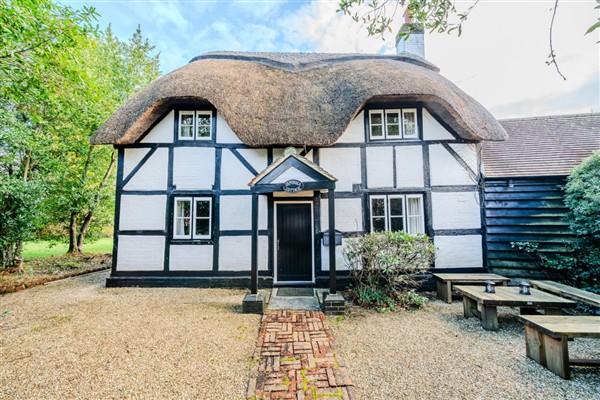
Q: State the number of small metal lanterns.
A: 2